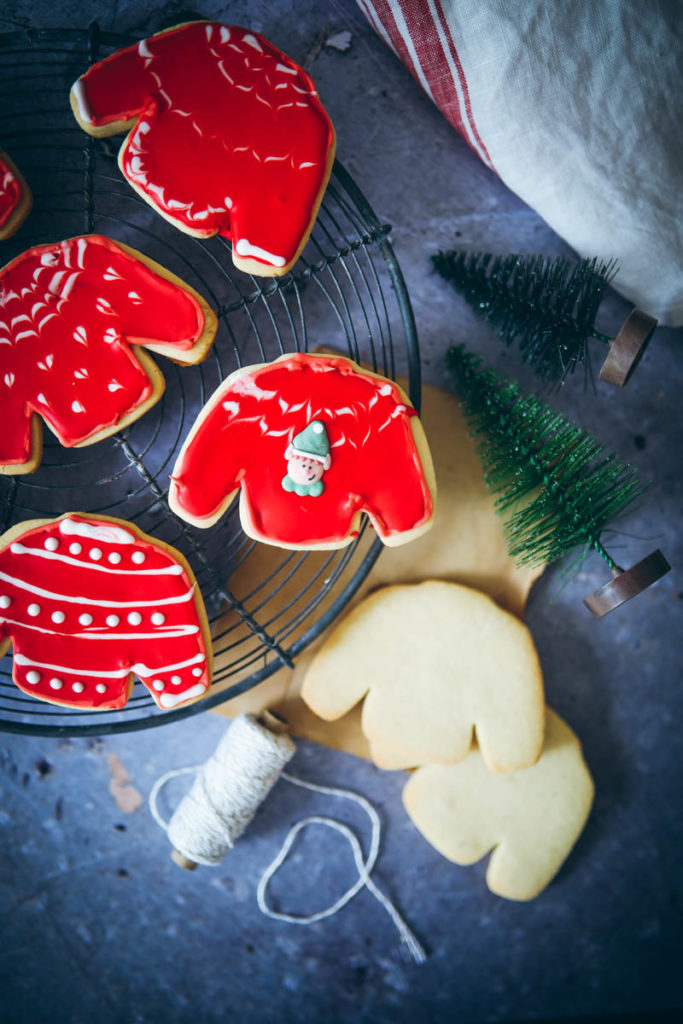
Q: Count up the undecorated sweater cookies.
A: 2